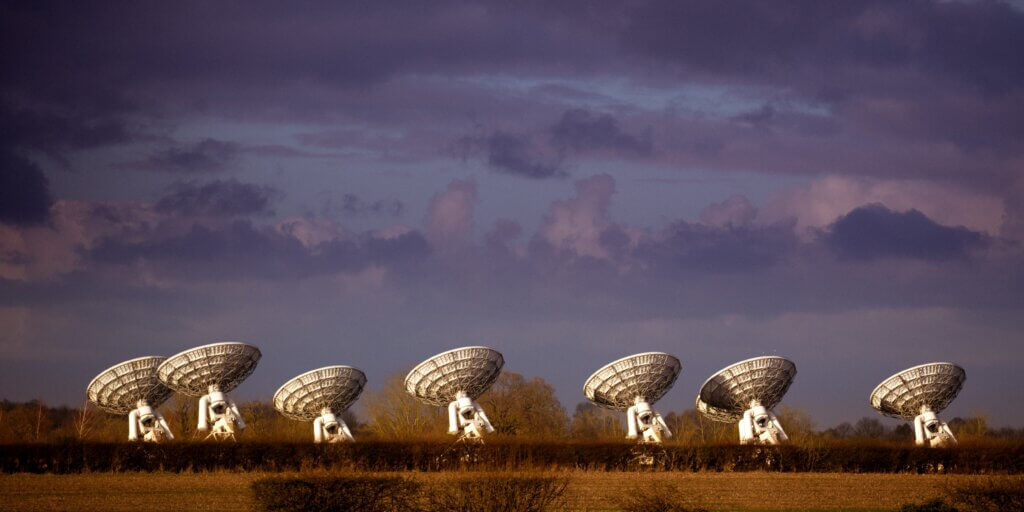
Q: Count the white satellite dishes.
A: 7